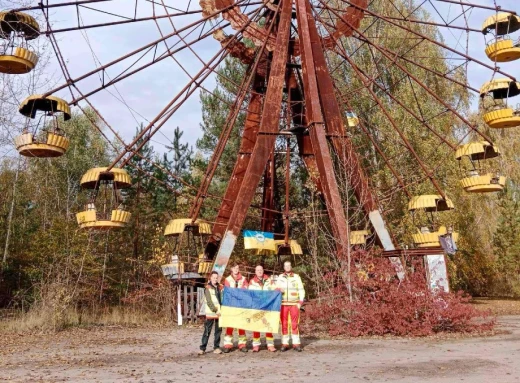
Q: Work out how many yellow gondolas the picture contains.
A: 10